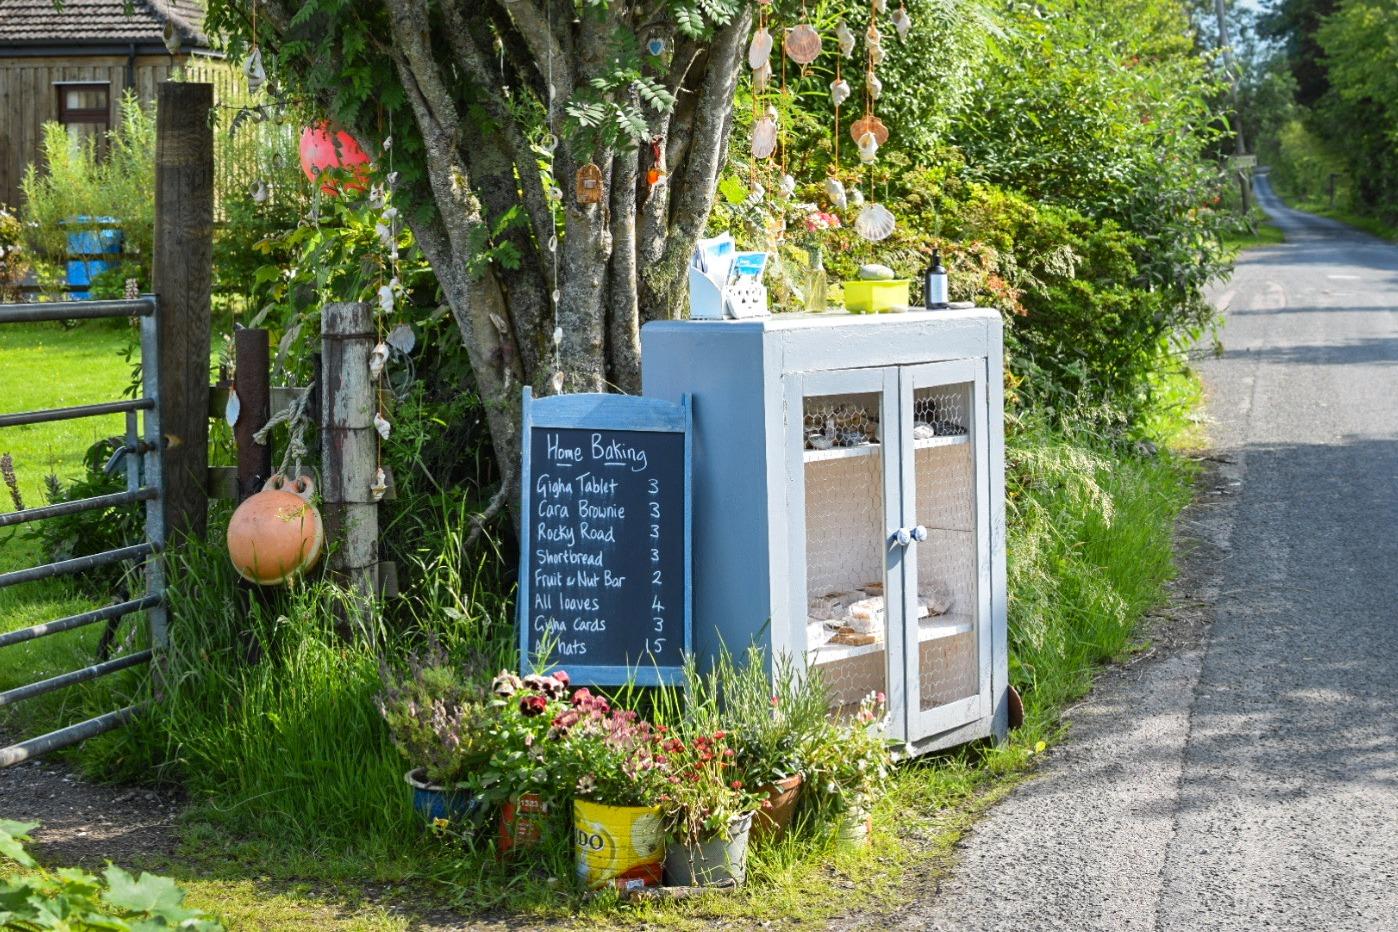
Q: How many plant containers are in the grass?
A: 6